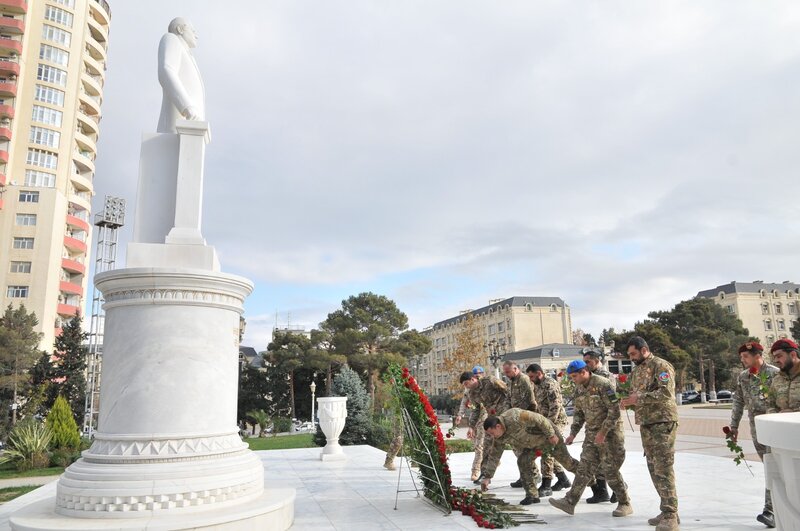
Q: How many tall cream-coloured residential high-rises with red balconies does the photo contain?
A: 1